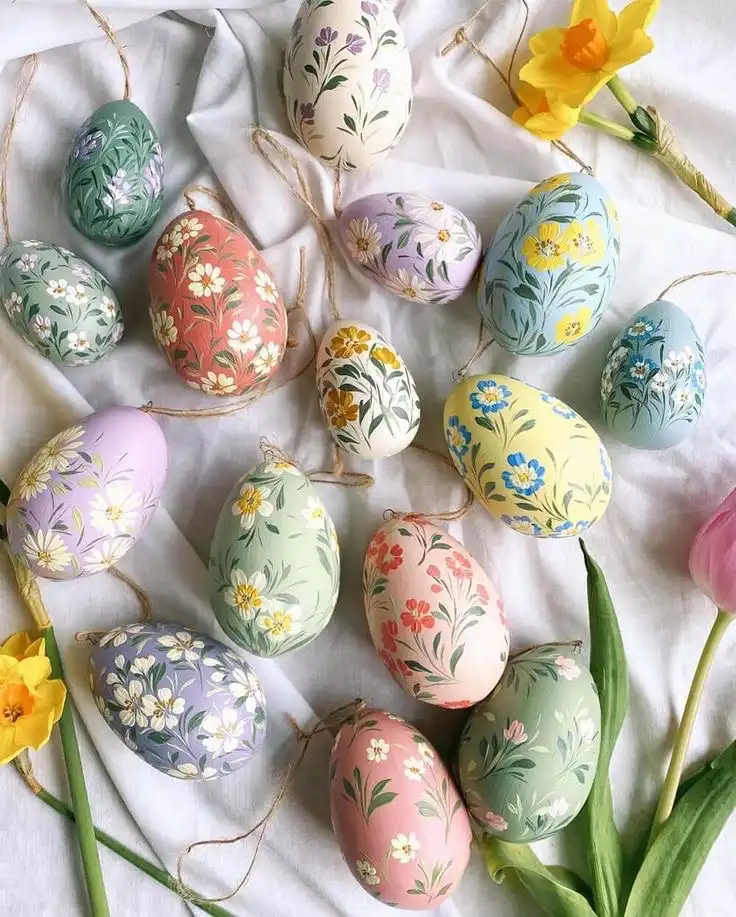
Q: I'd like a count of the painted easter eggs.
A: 15